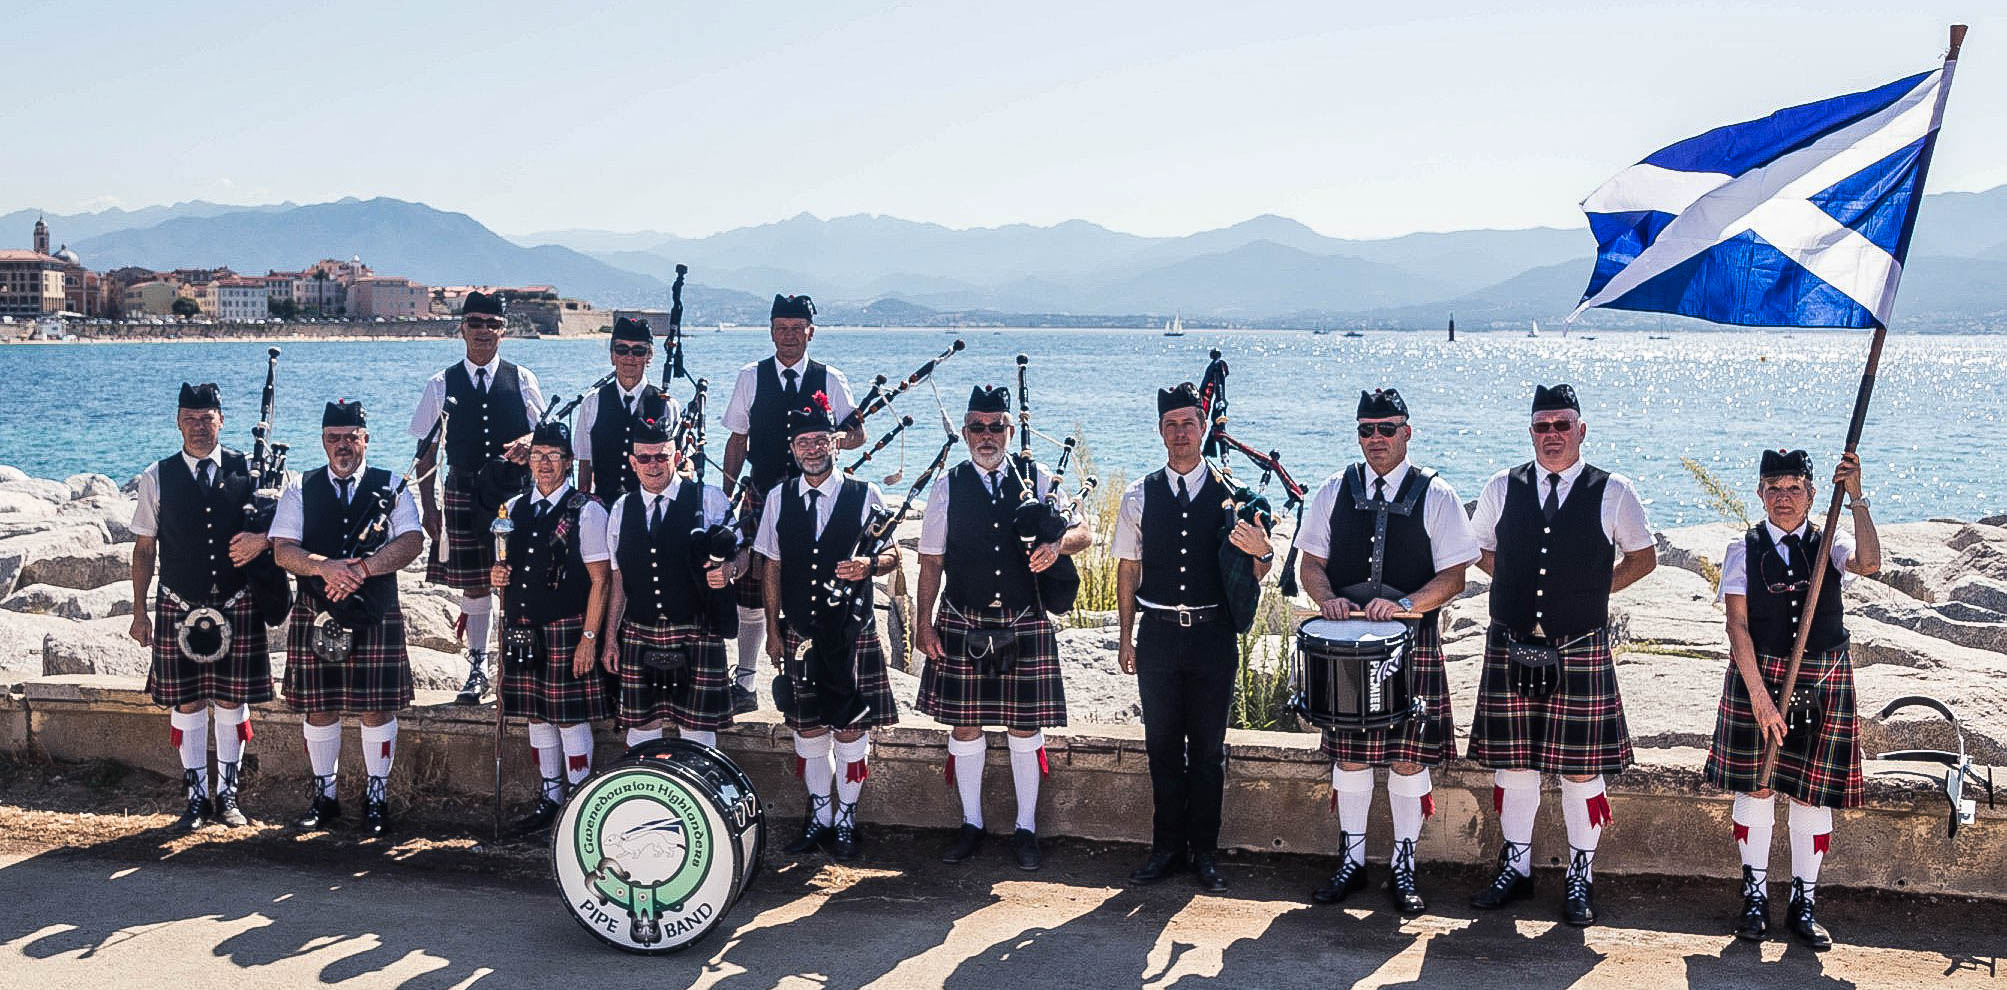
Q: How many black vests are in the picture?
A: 13